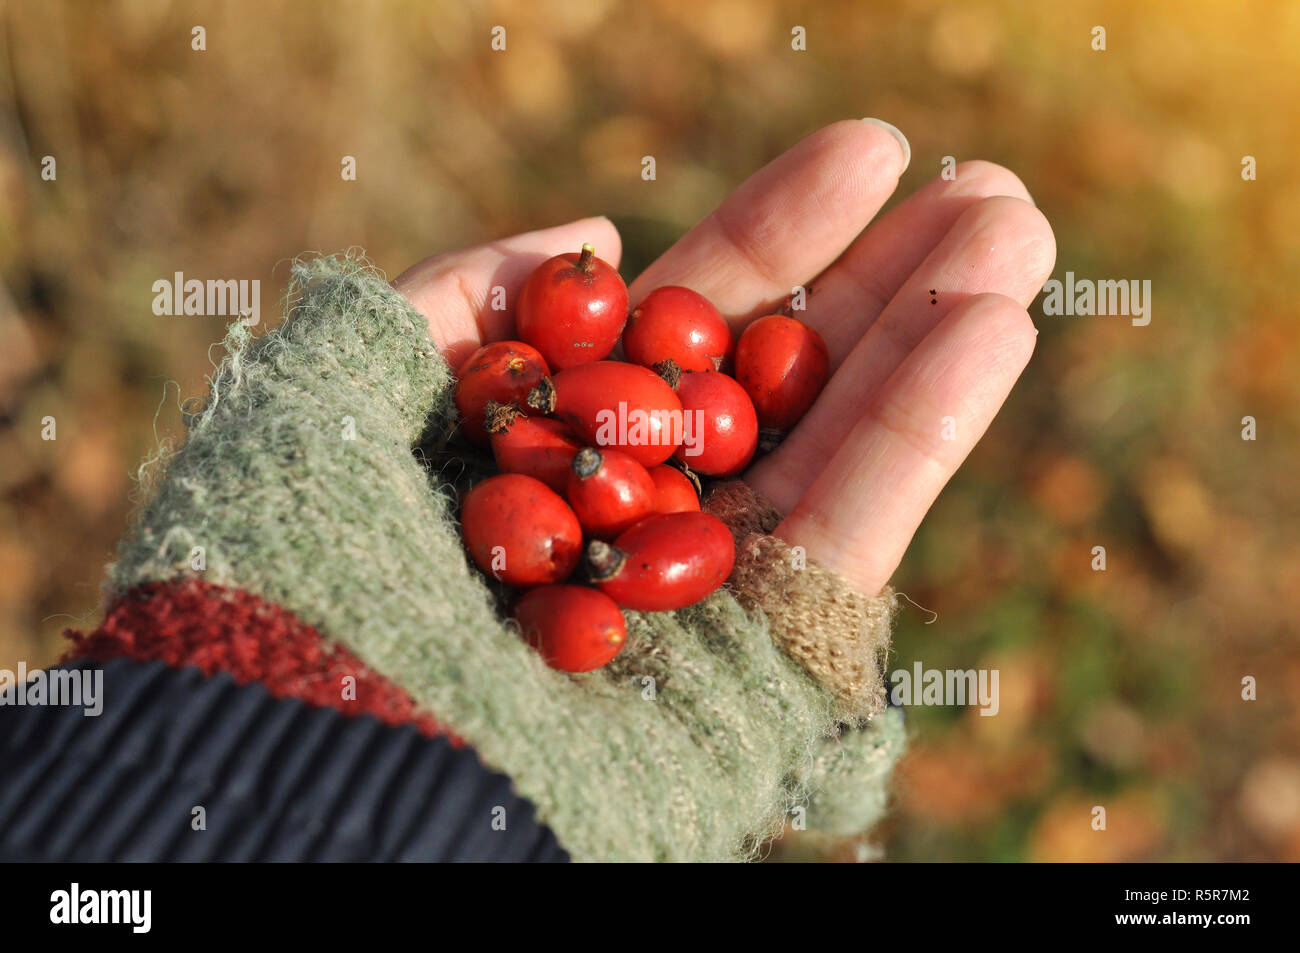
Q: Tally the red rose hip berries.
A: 12